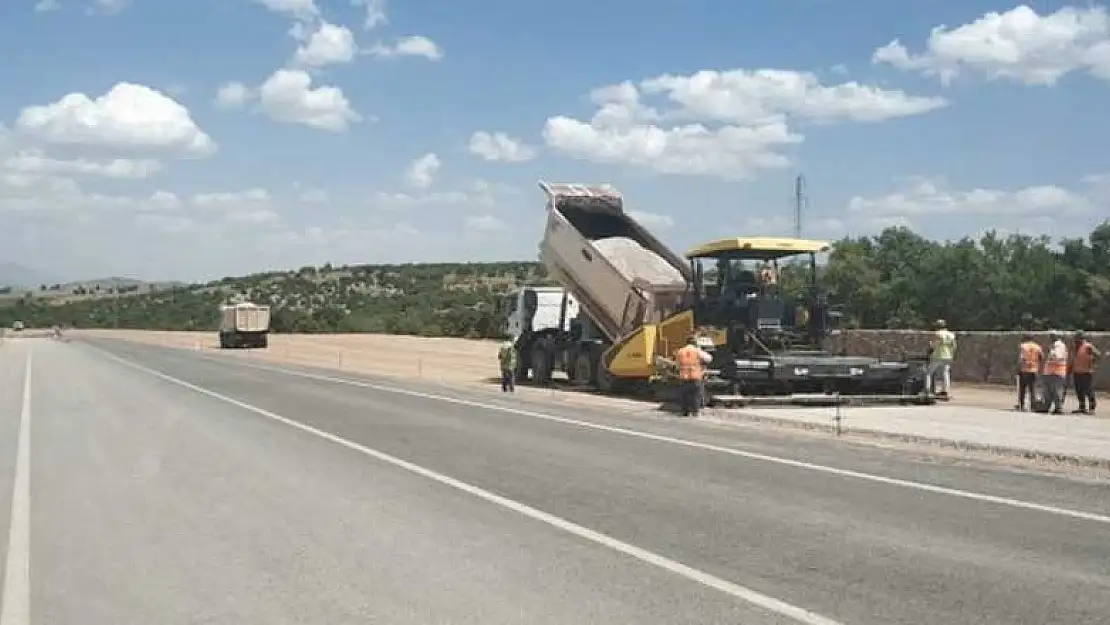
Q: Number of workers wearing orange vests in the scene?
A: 4